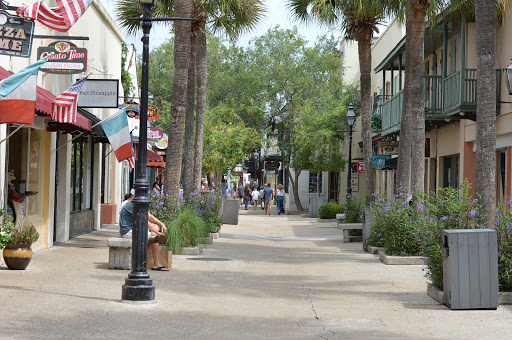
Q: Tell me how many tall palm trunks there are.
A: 7